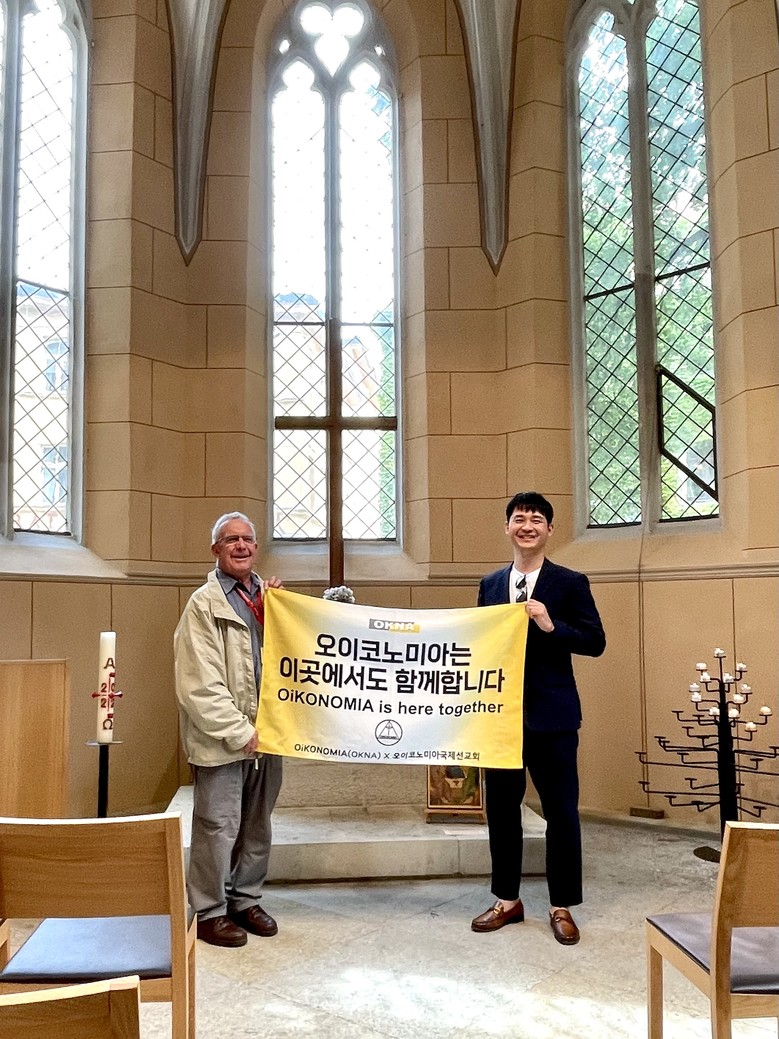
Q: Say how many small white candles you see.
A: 13